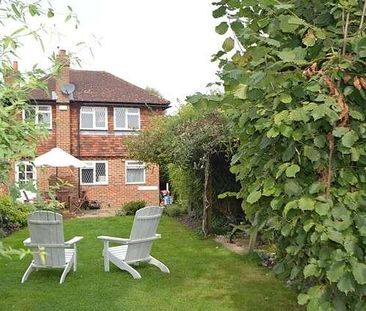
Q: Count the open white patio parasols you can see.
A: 1